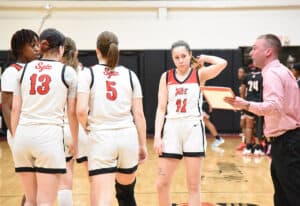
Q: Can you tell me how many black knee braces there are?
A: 1